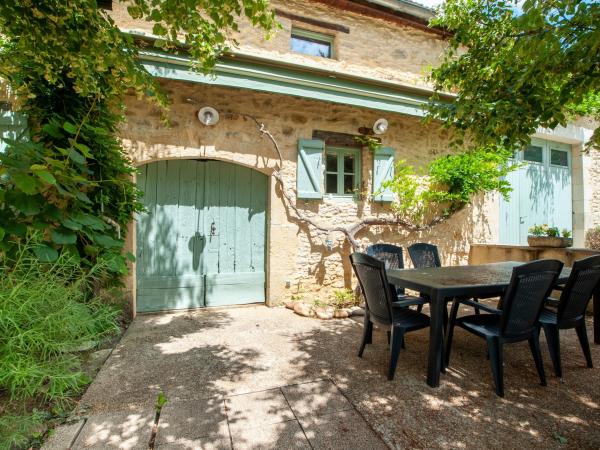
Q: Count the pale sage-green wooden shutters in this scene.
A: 2